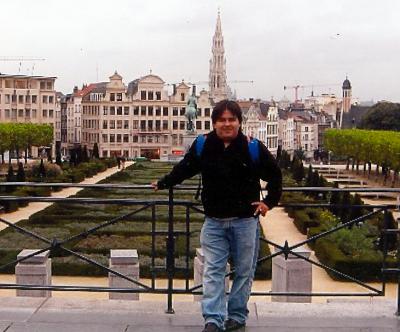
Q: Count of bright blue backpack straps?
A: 2